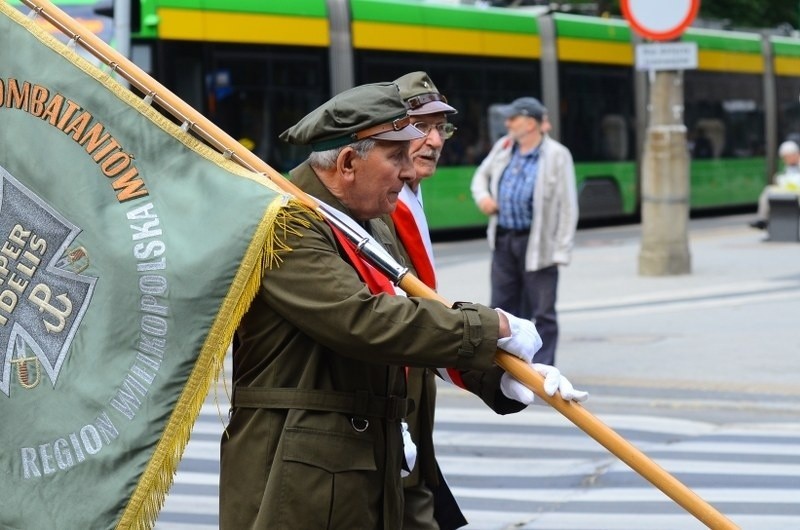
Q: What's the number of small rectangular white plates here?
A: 1